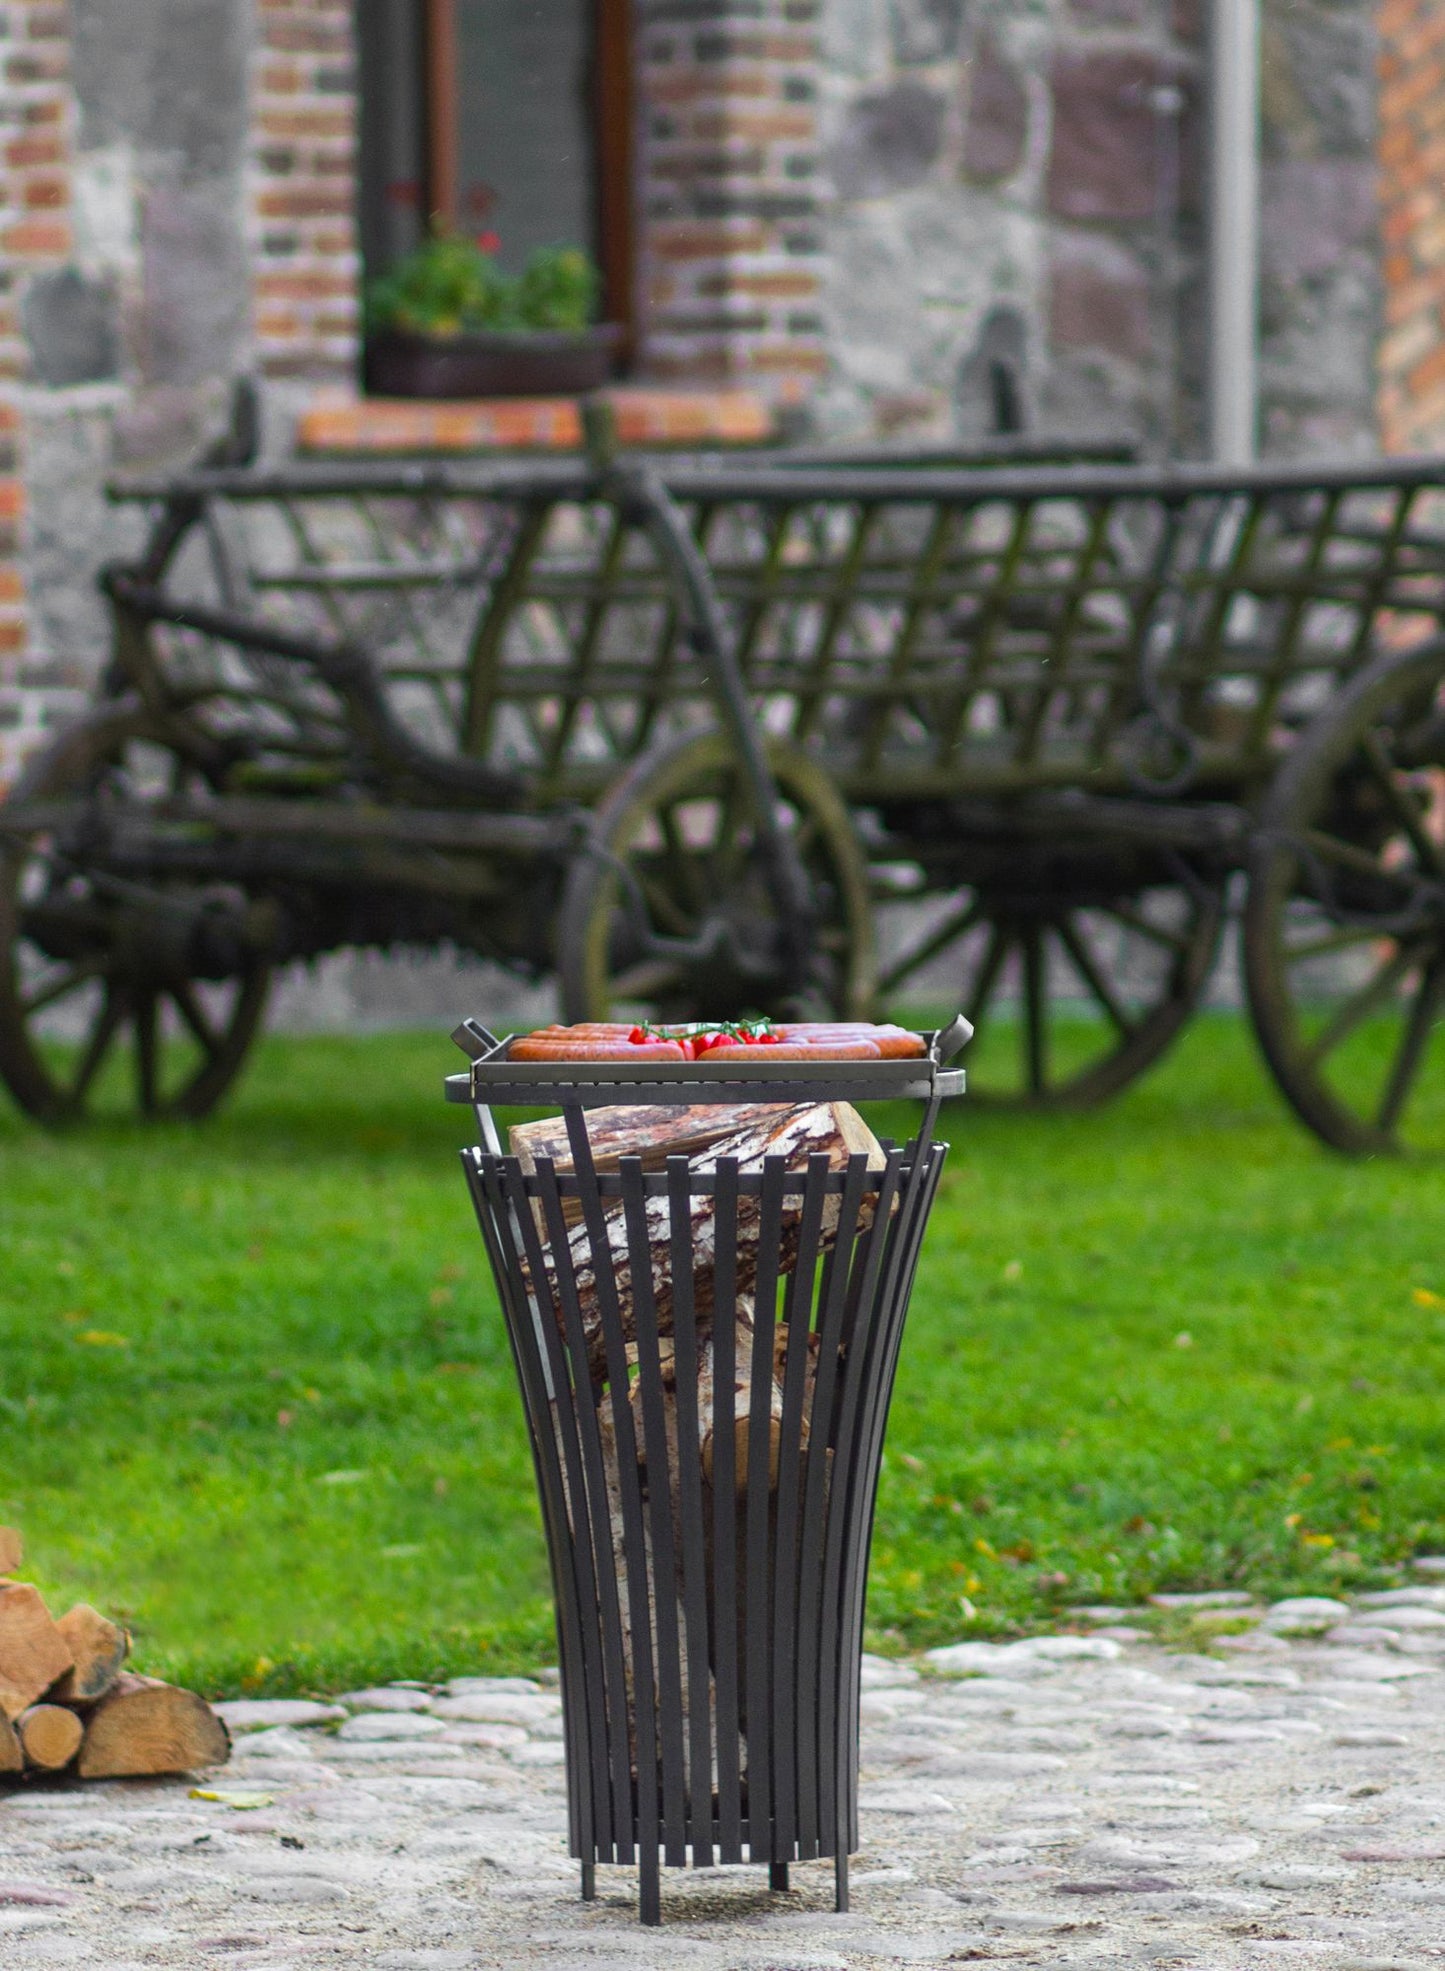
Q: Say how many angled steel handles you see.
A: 2